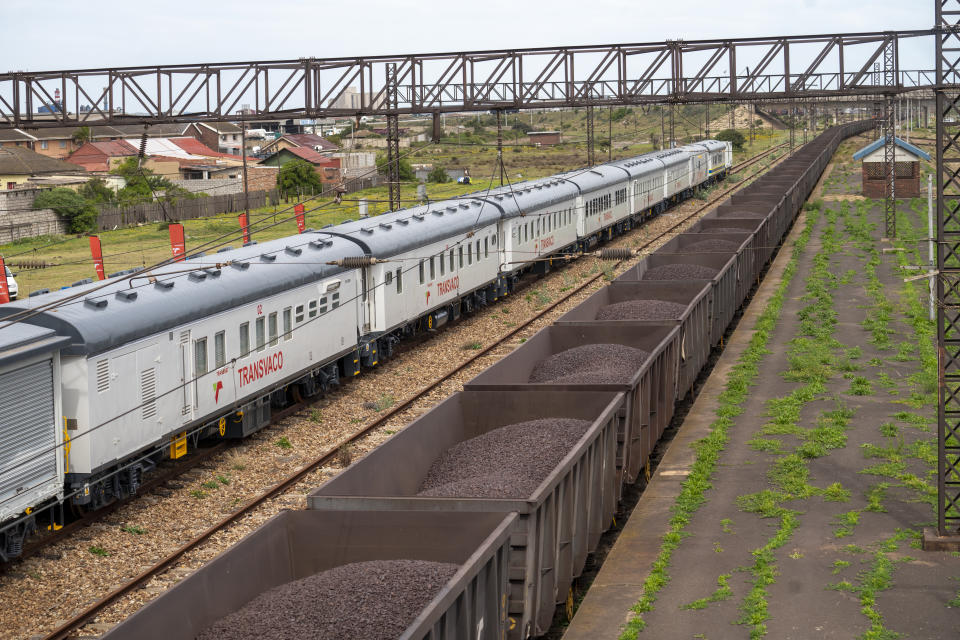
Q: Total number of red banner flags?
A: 5